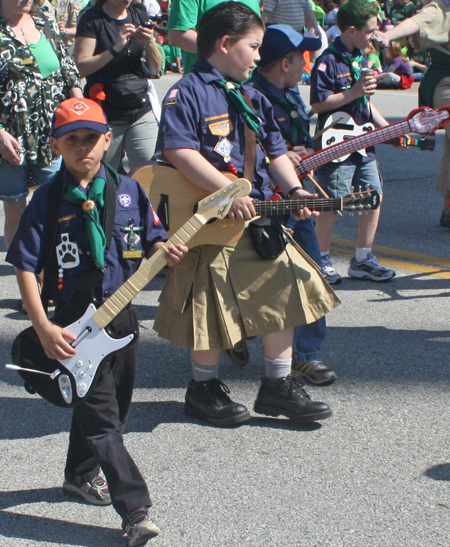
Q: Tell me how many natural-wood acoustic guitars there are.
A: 1